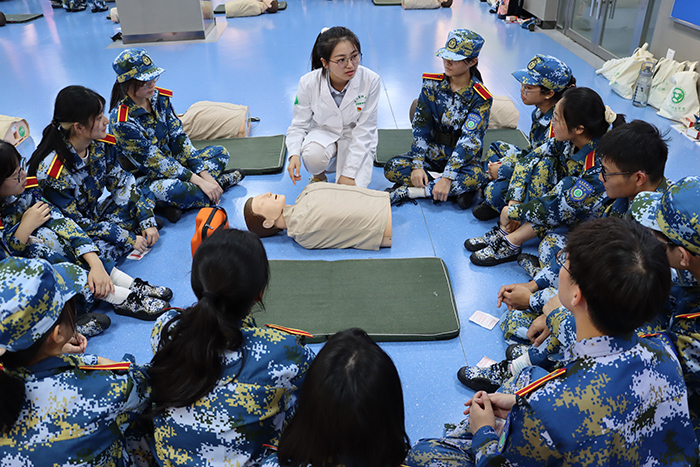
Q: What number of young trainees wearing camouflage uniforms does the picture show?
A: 12